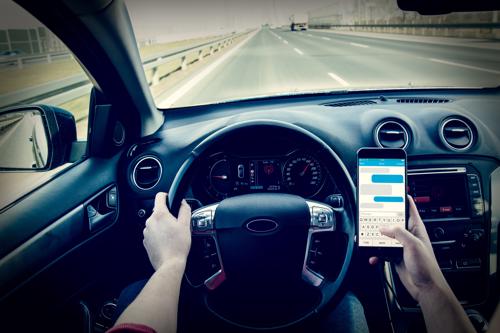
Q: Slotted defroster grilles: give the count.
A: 2